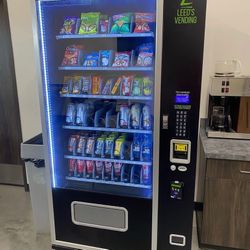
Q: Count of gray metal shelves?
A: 6